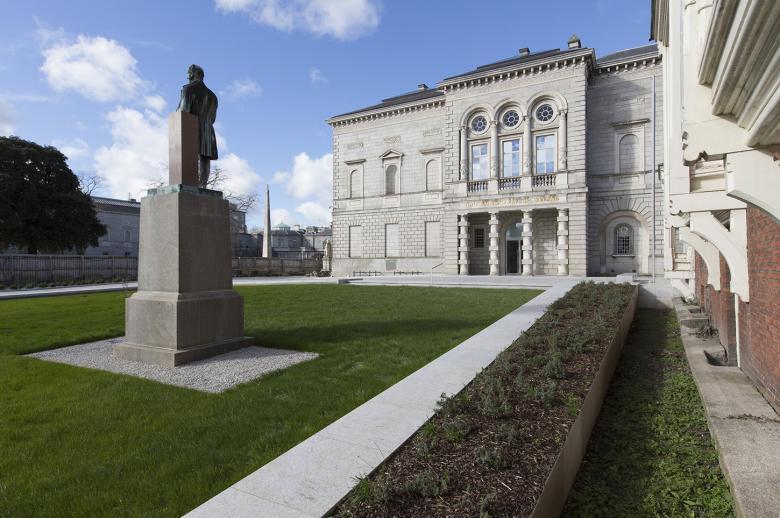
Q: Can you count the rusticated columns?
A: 4